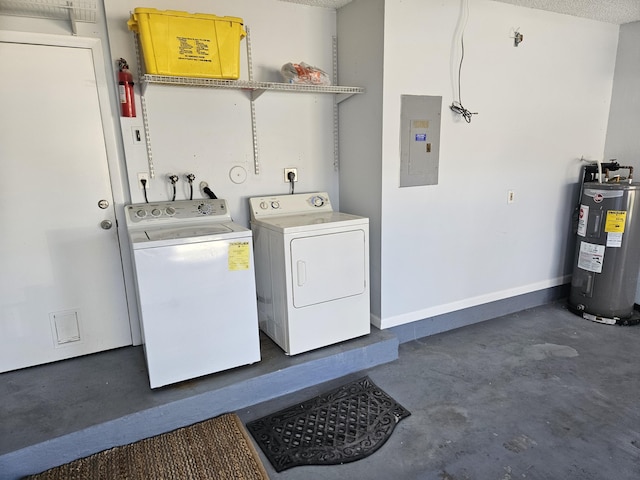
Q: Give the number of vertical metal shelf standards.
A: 3